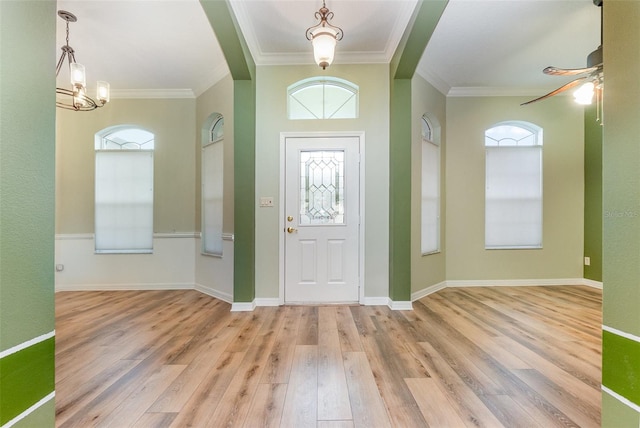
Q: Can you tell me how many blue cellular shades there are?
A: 0